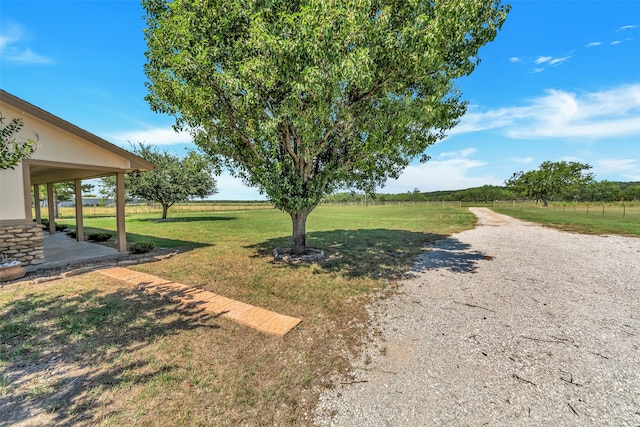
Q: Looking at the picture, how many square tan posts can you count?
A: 4